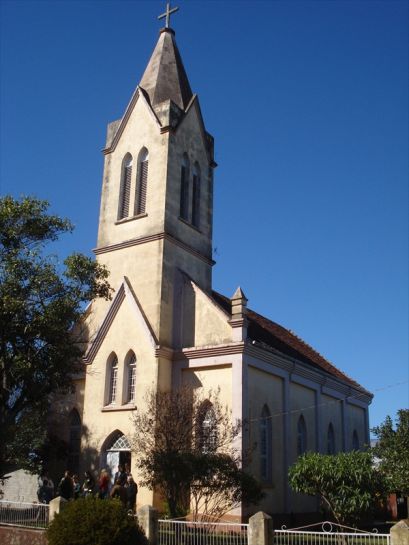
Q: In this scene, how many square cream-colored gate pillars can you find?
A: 4